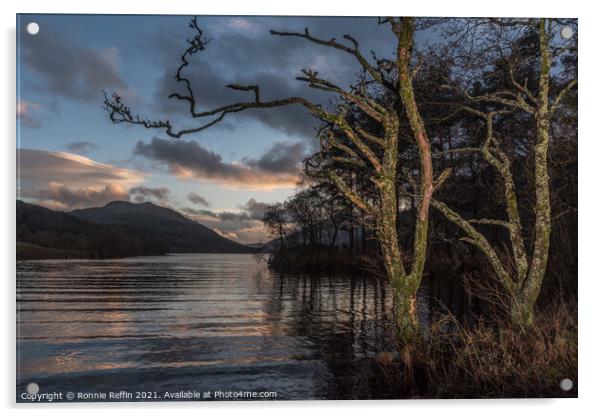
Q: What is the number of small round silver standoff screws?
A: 4